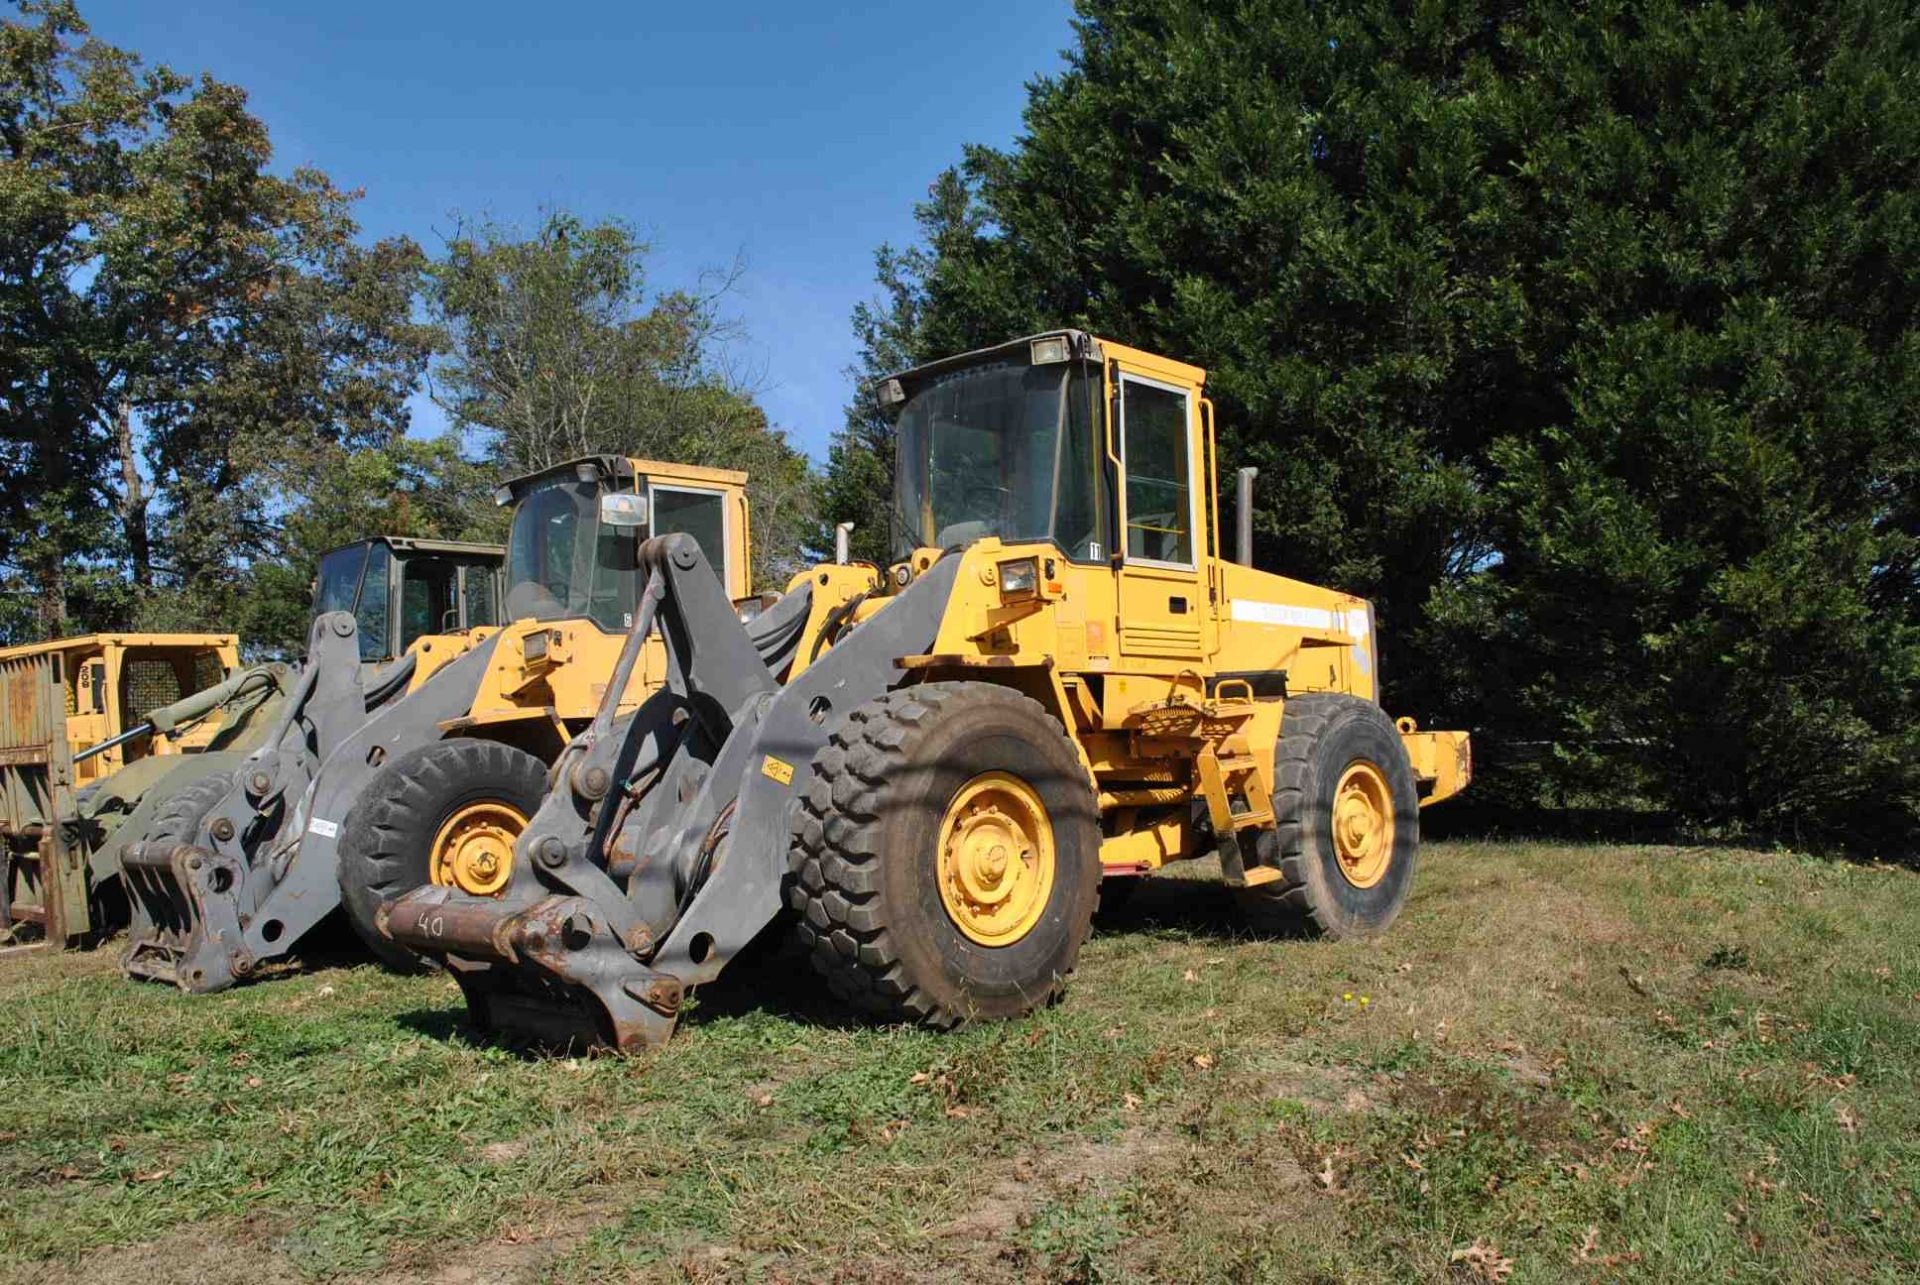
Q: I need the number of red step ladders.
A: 0